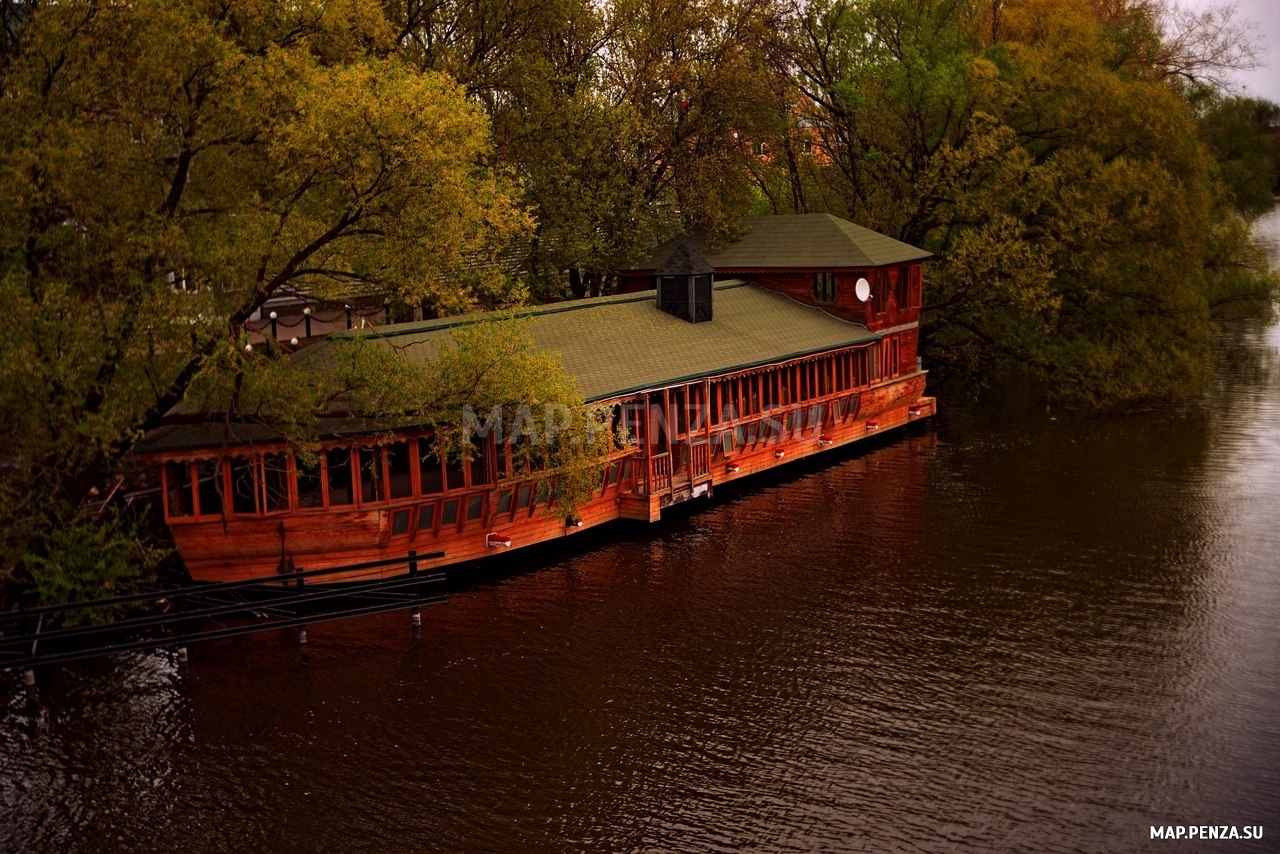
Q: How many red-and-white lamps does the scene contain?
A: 7